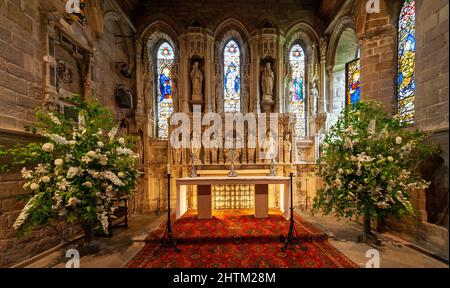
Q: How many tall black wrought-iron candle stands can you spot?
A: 2